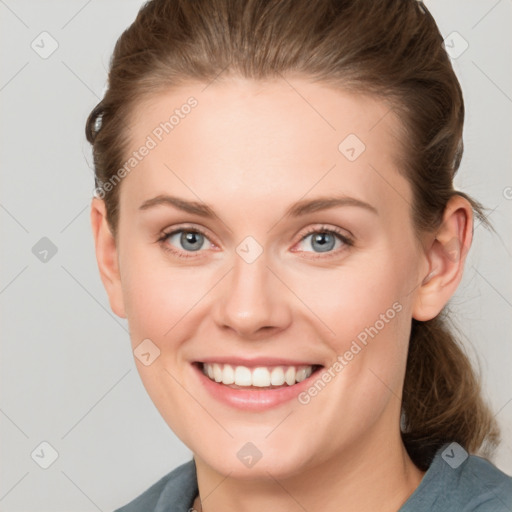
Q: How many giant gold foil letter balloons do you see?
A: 0